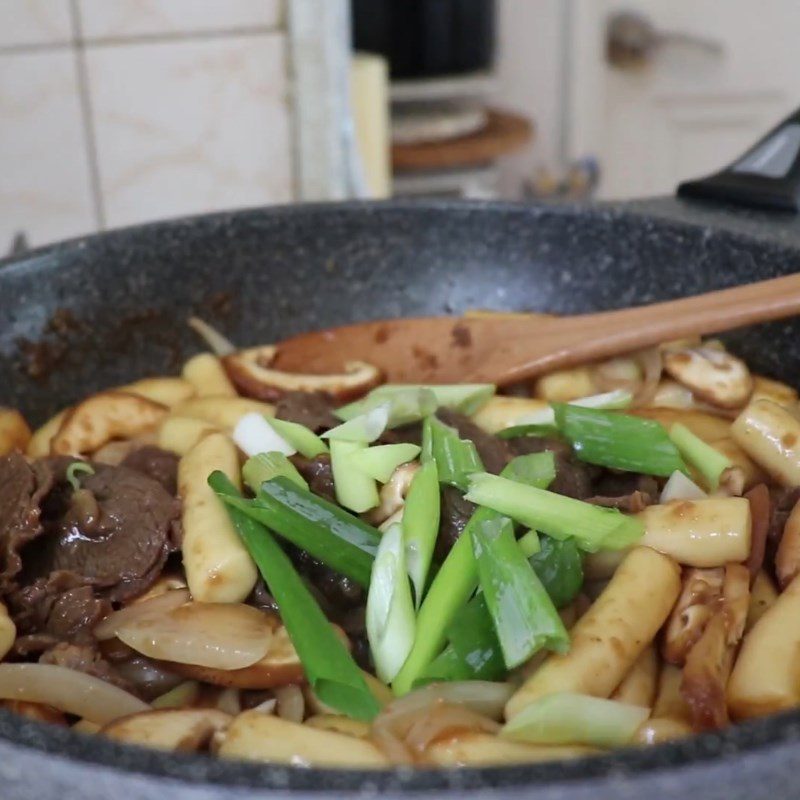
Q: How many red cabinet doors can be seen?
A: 0